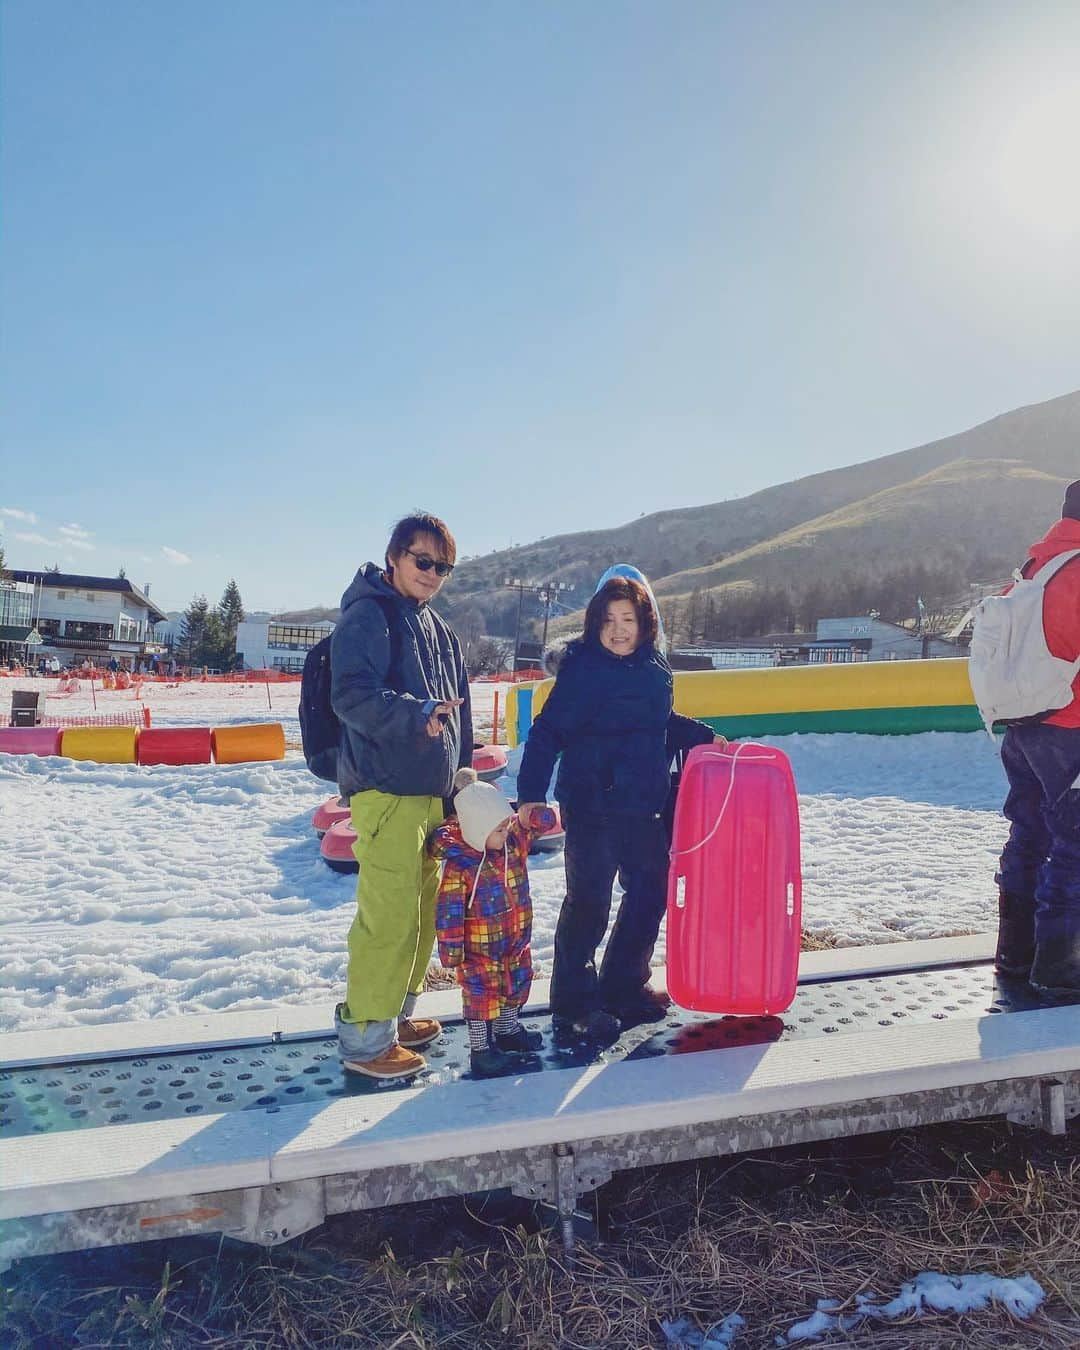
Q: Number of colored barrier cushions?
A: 4